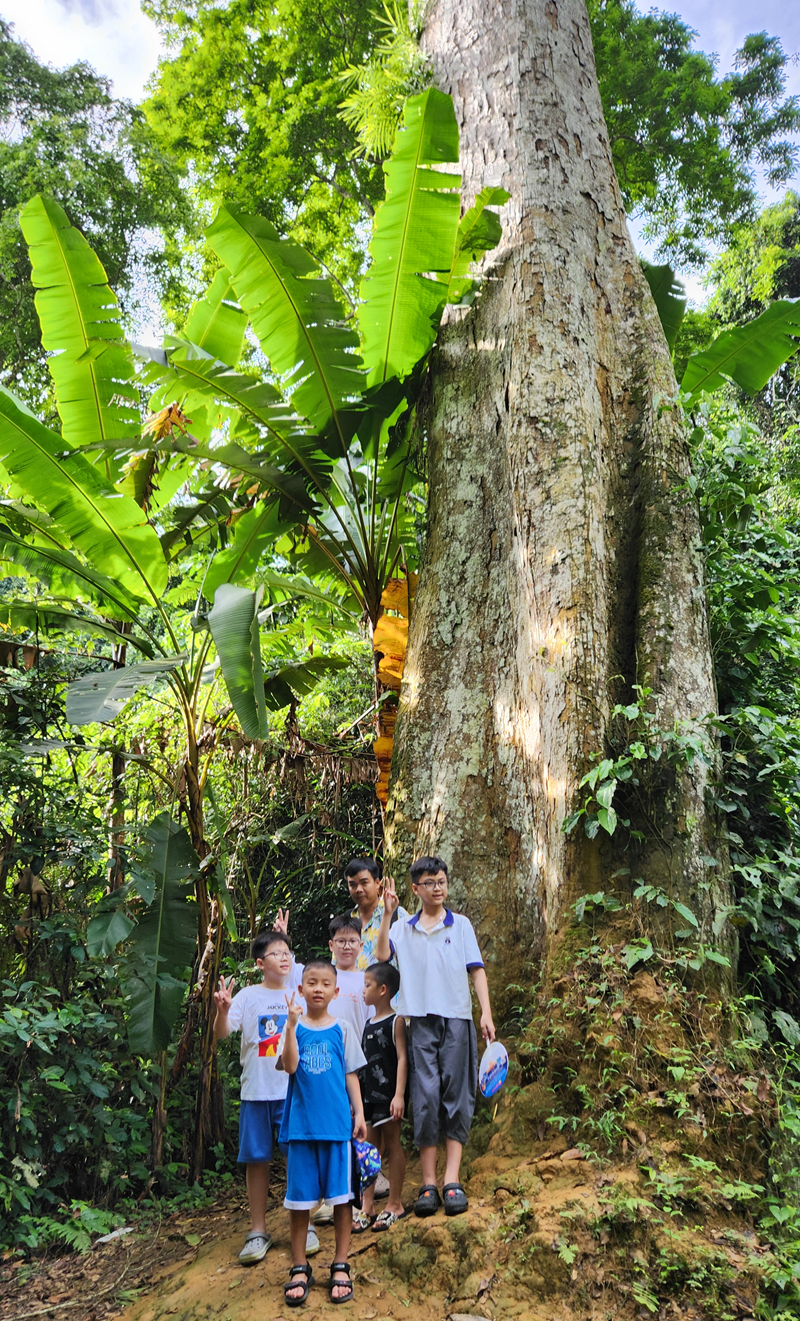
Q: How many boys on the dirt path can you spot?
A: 5